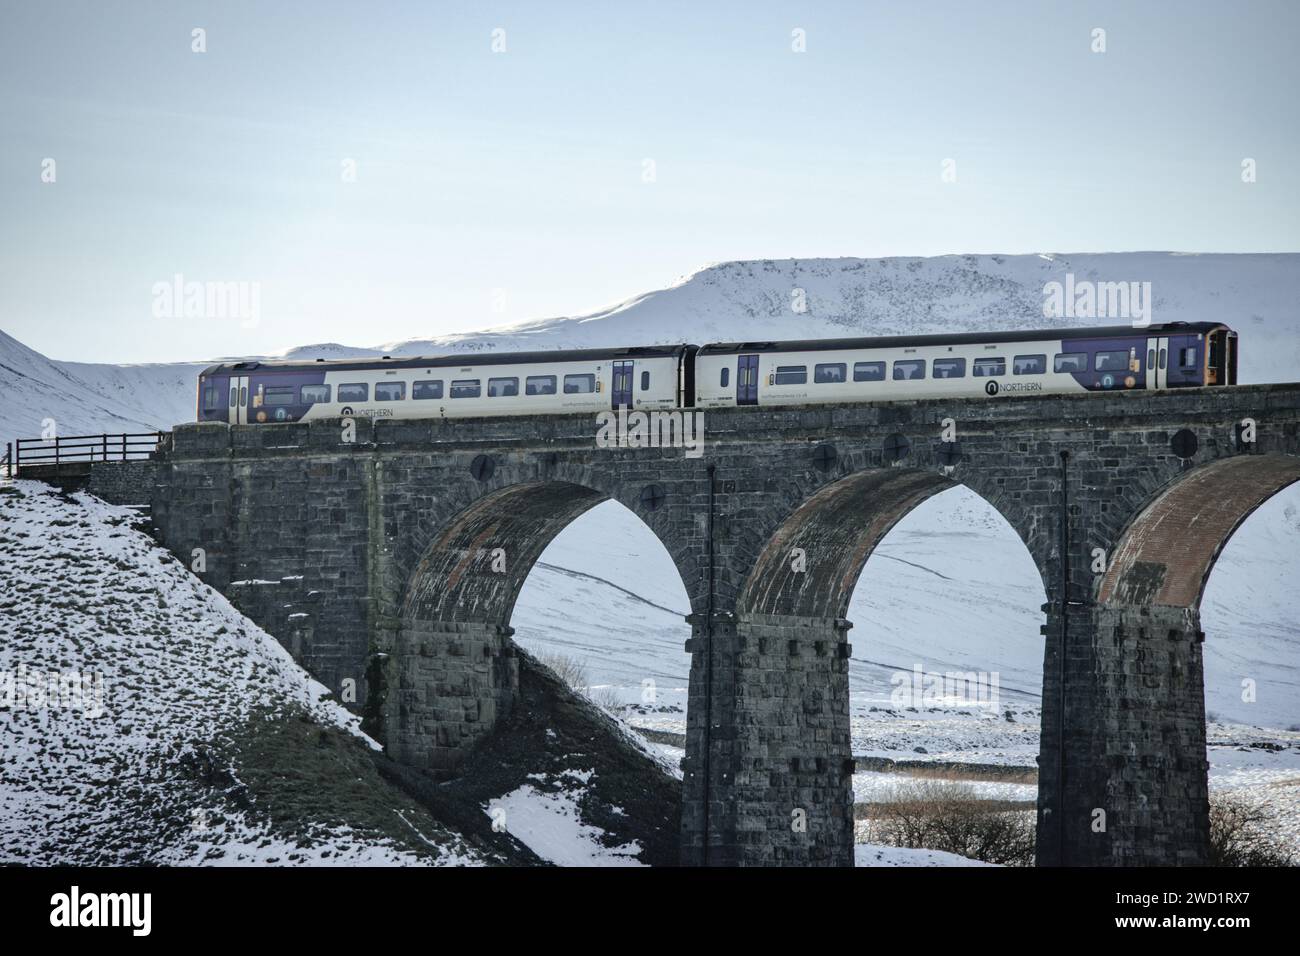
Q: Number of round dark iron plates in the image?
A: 6